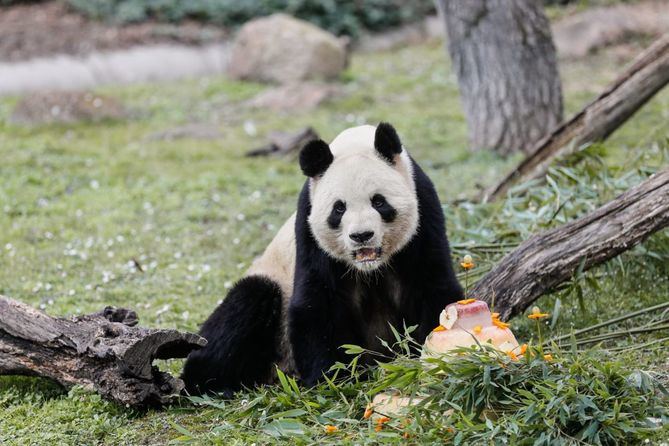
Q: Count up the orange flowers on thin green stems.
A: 2